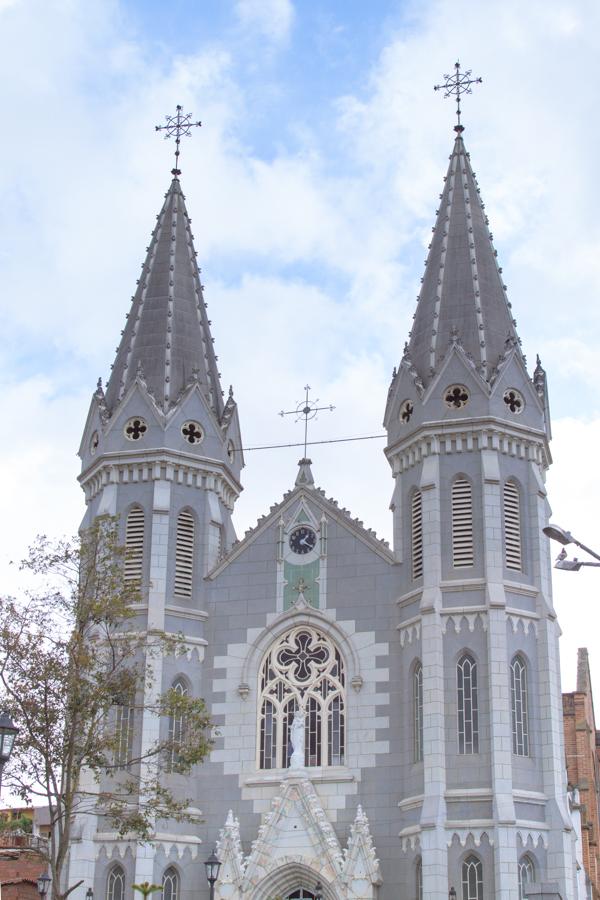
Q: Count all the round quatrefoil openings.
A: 7